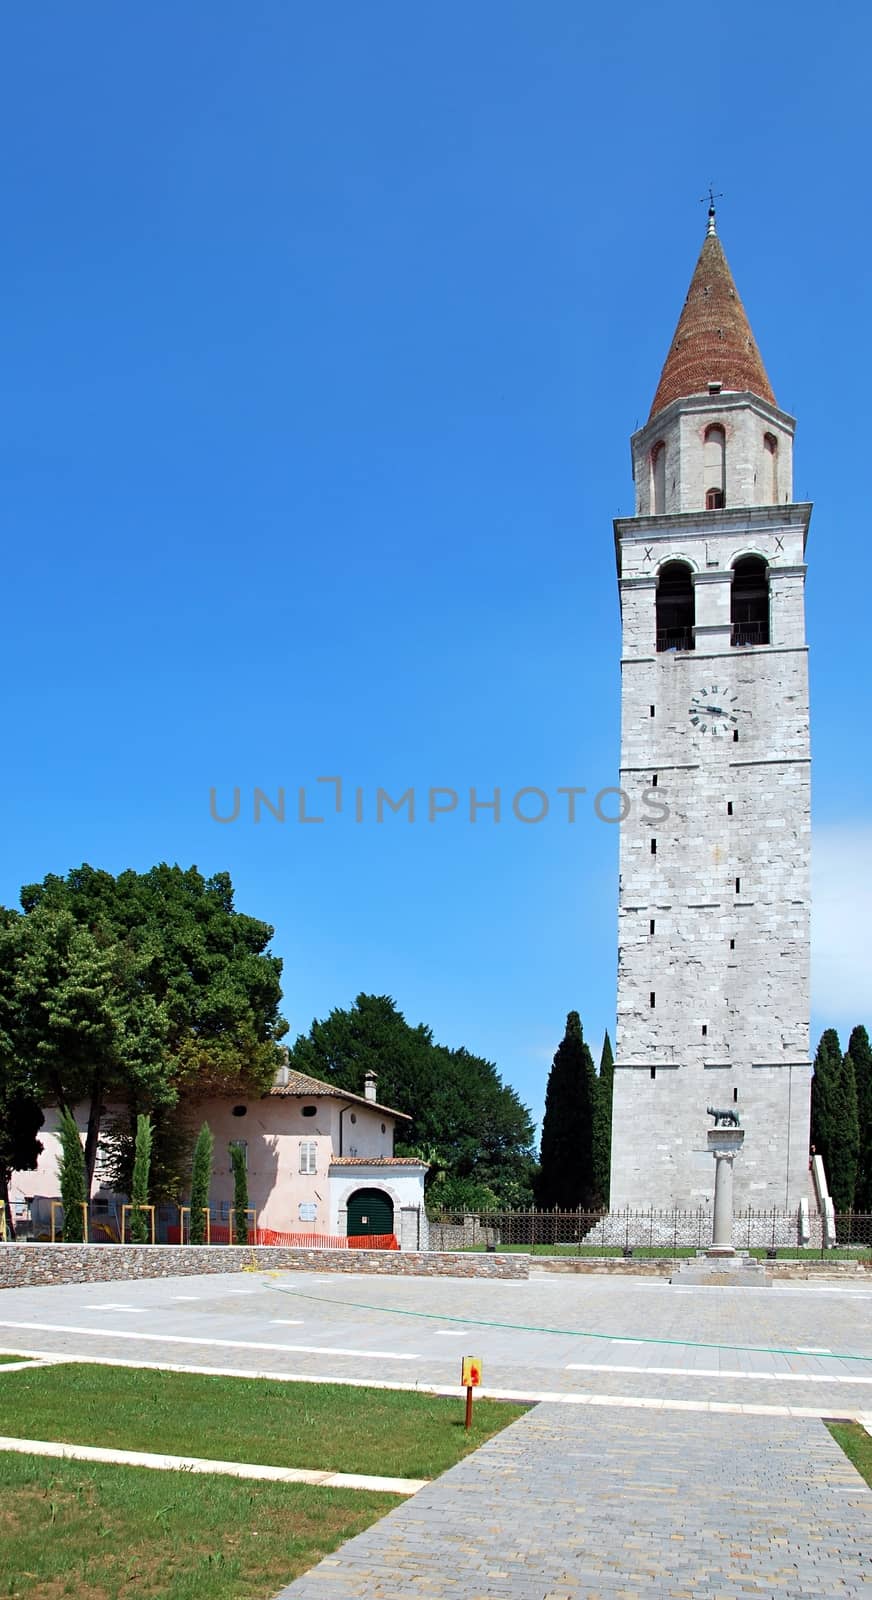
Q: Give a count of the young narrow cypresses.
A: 4